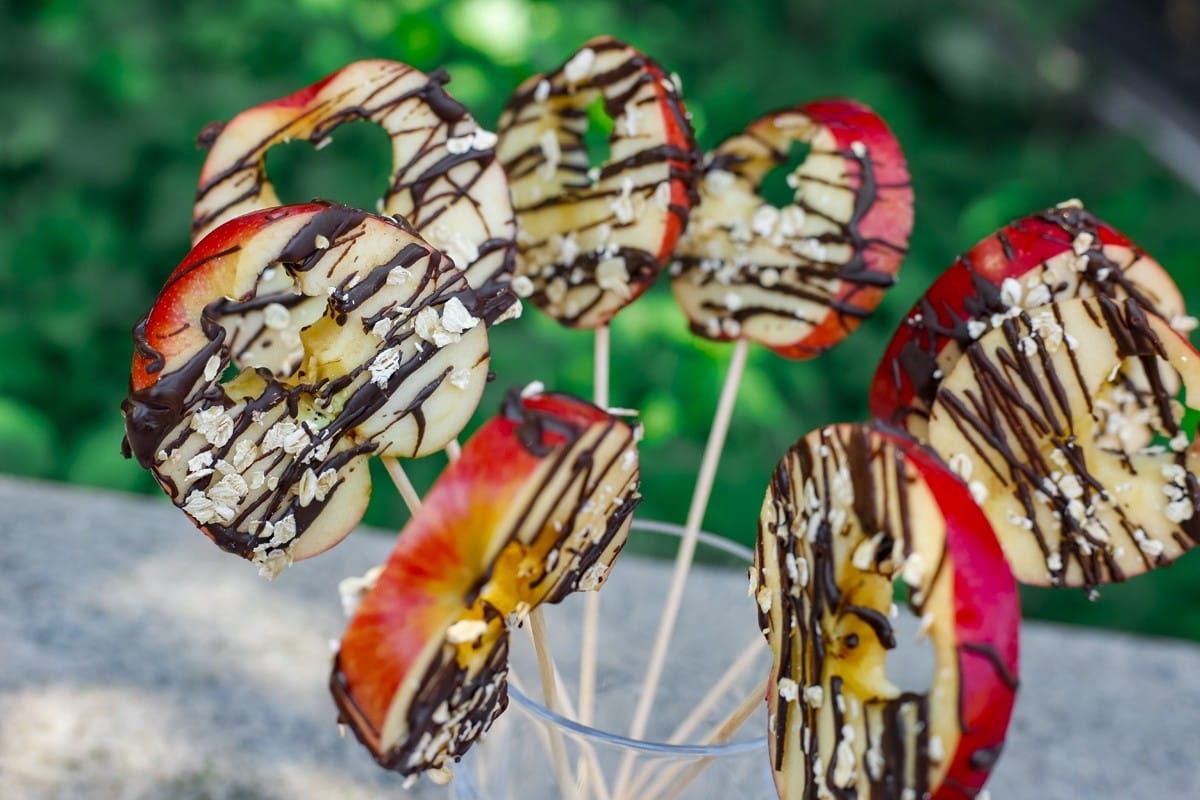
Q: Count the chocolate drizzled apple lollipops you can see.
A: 8